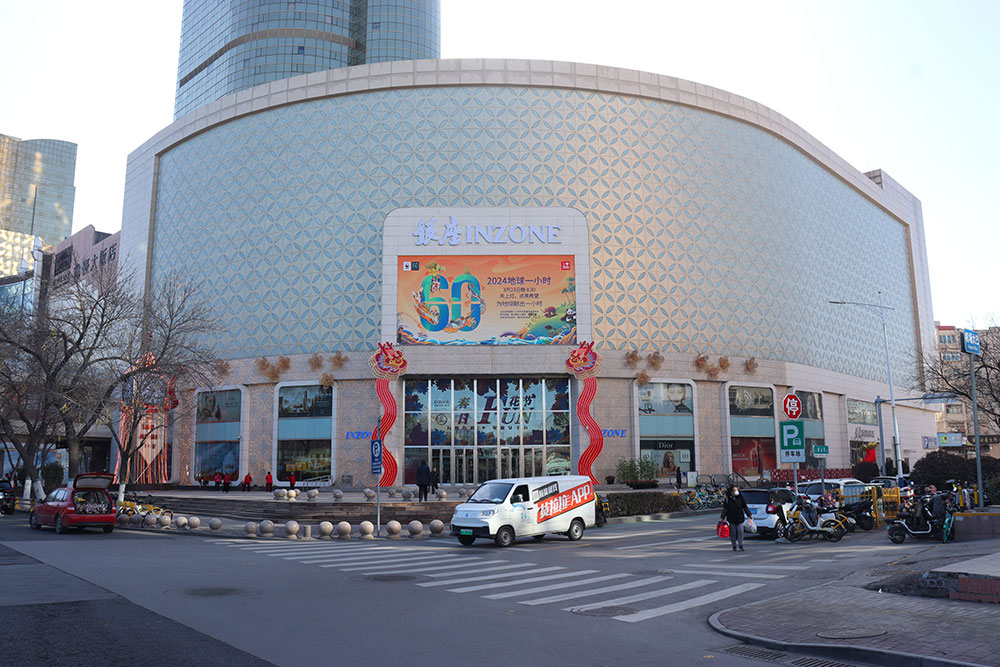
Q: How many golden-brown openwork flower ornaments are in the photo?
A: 14